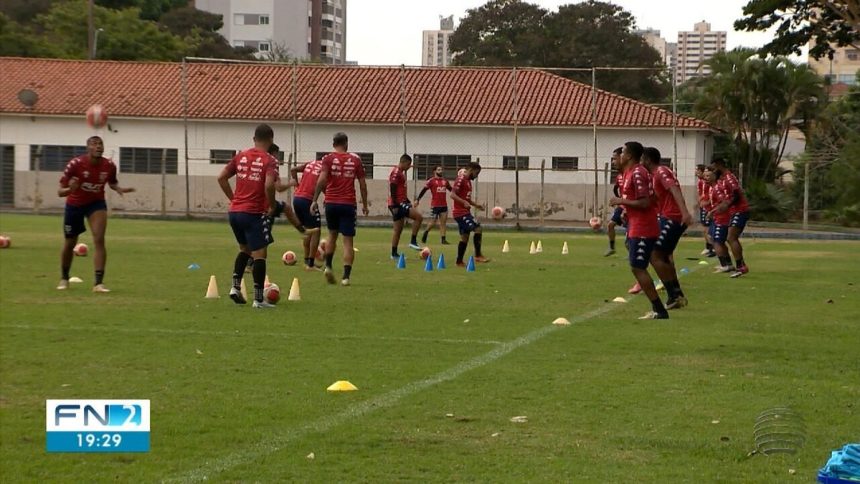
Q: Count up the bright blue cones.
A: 4